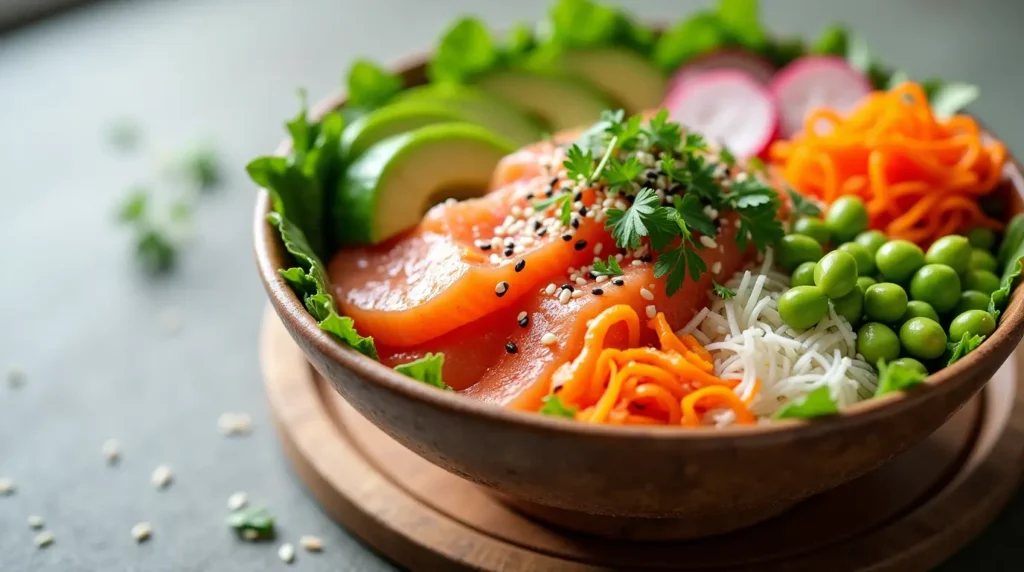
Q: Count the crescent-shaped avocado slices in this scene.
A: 5